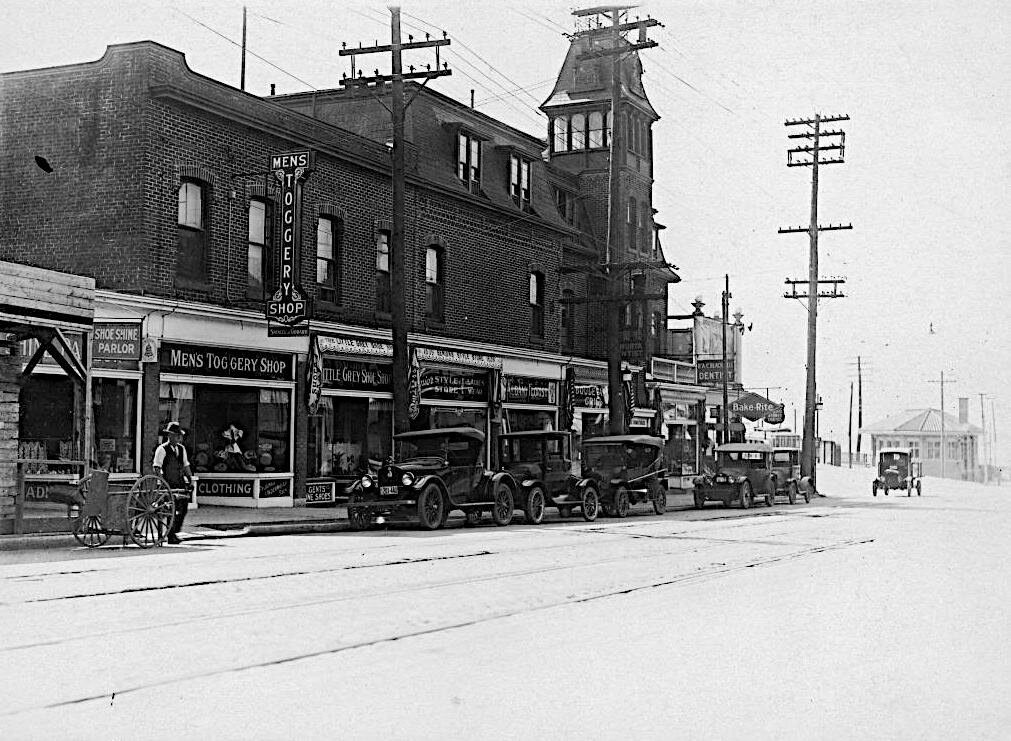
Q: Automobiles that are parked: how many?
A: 5